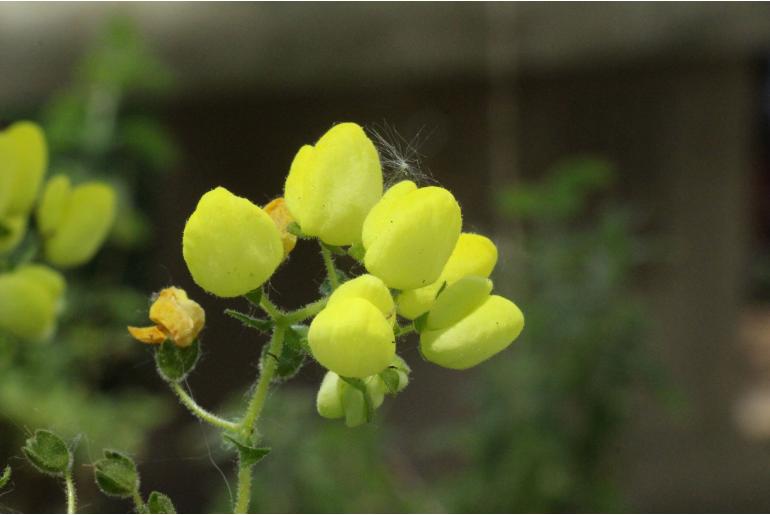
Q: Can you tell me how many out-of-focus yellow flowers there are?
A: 3